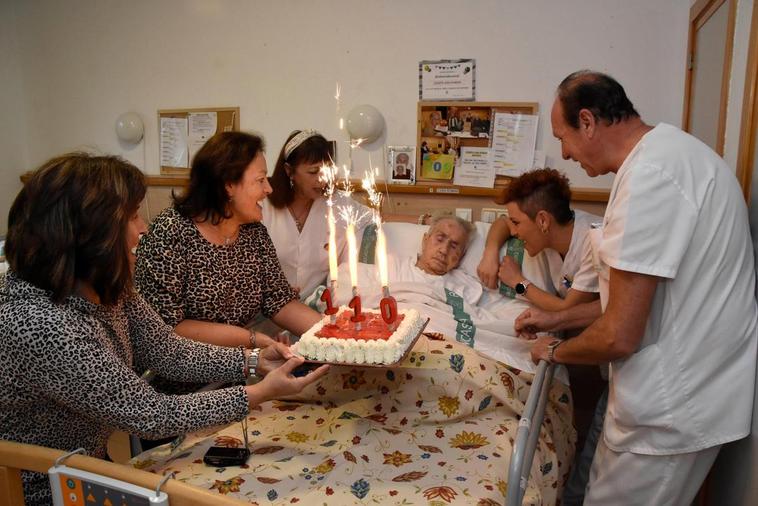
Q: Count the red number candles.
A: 3